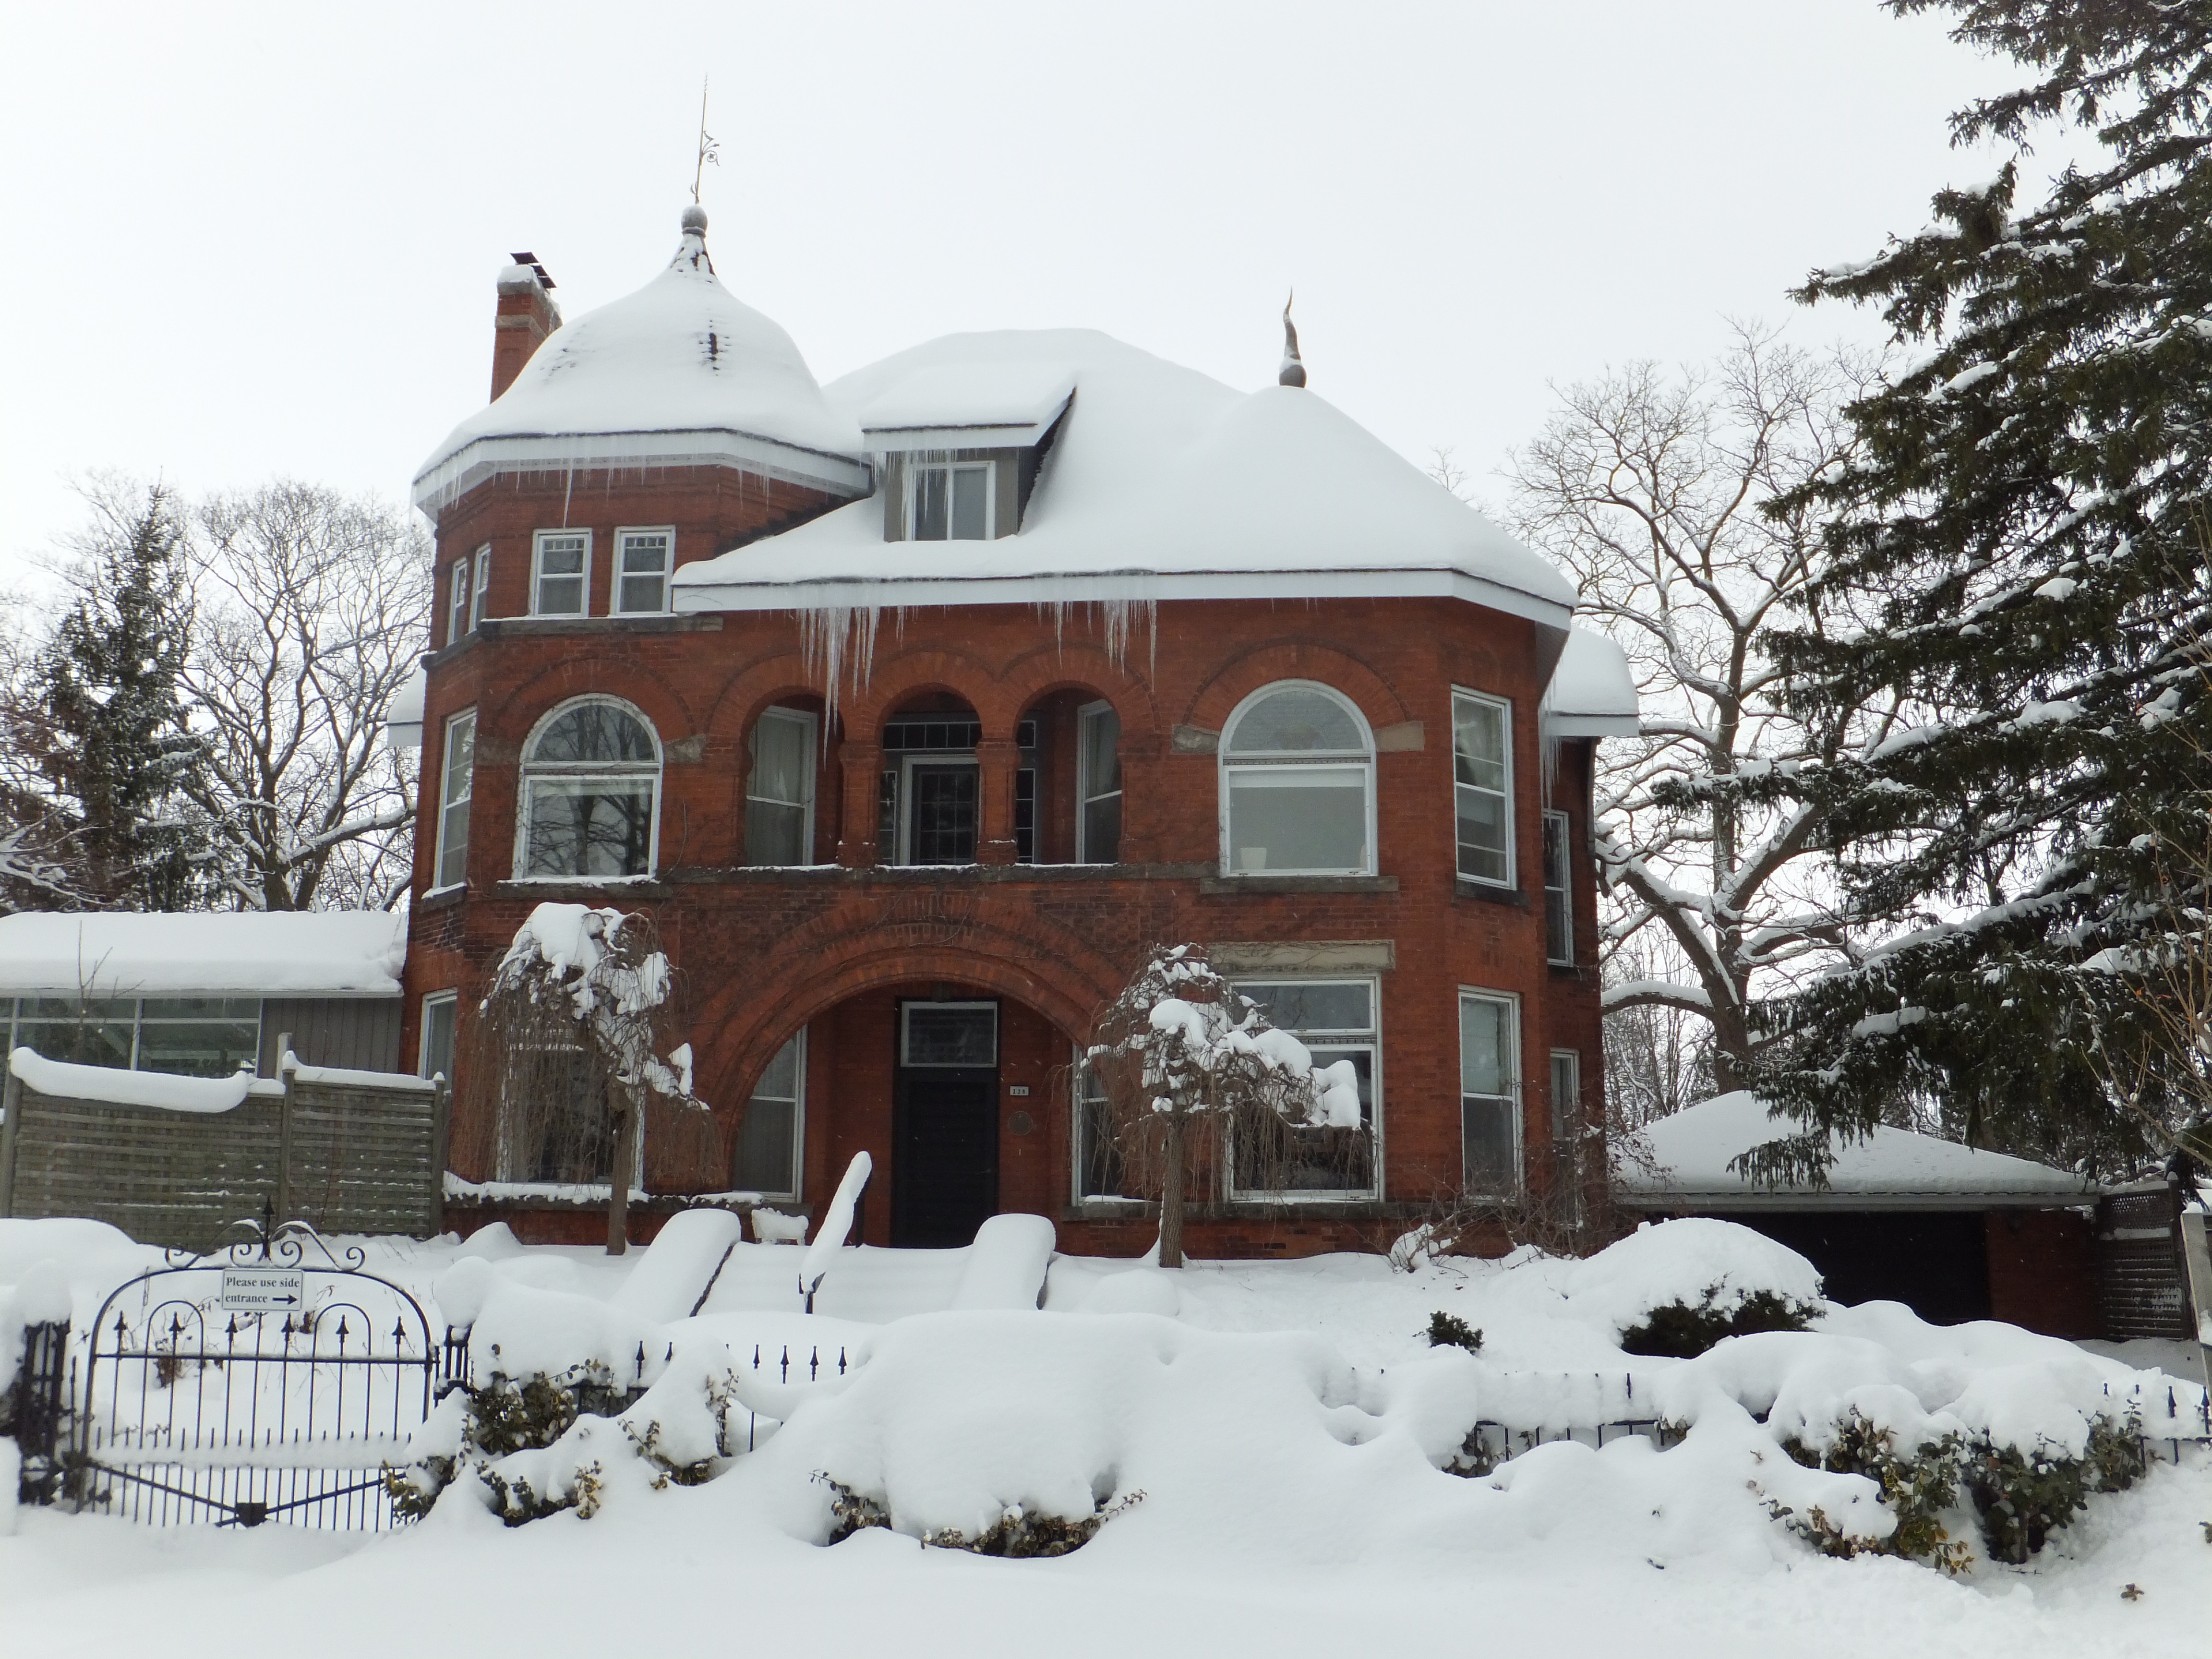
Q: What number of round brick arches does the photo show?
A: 6